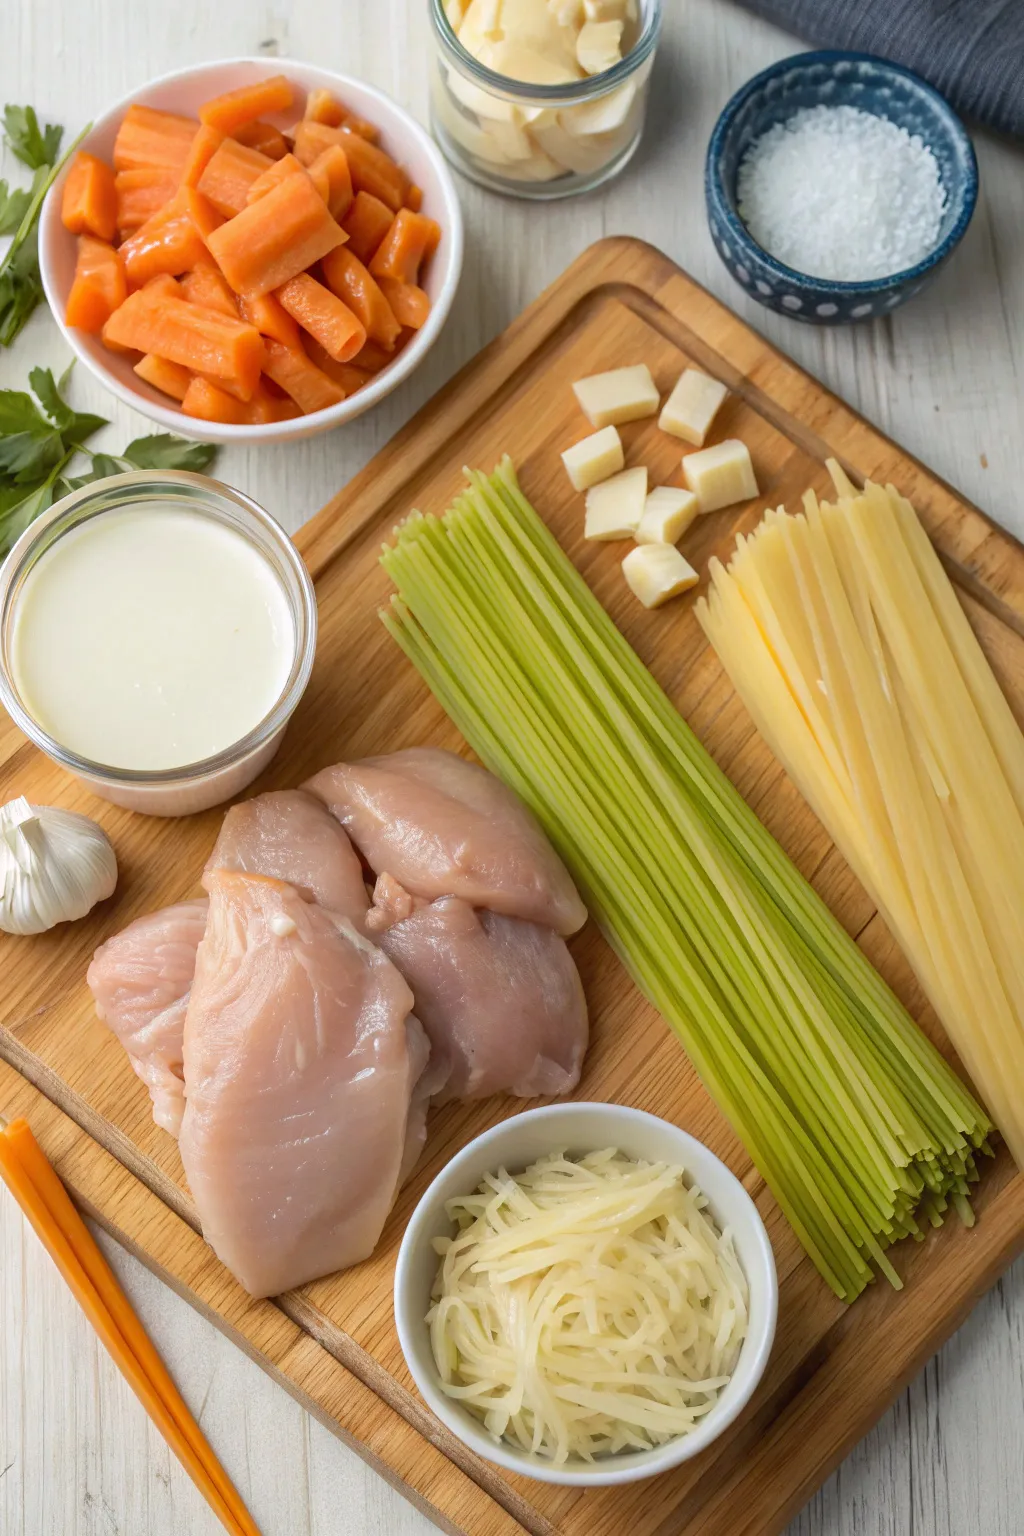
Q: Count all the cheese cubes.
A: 7